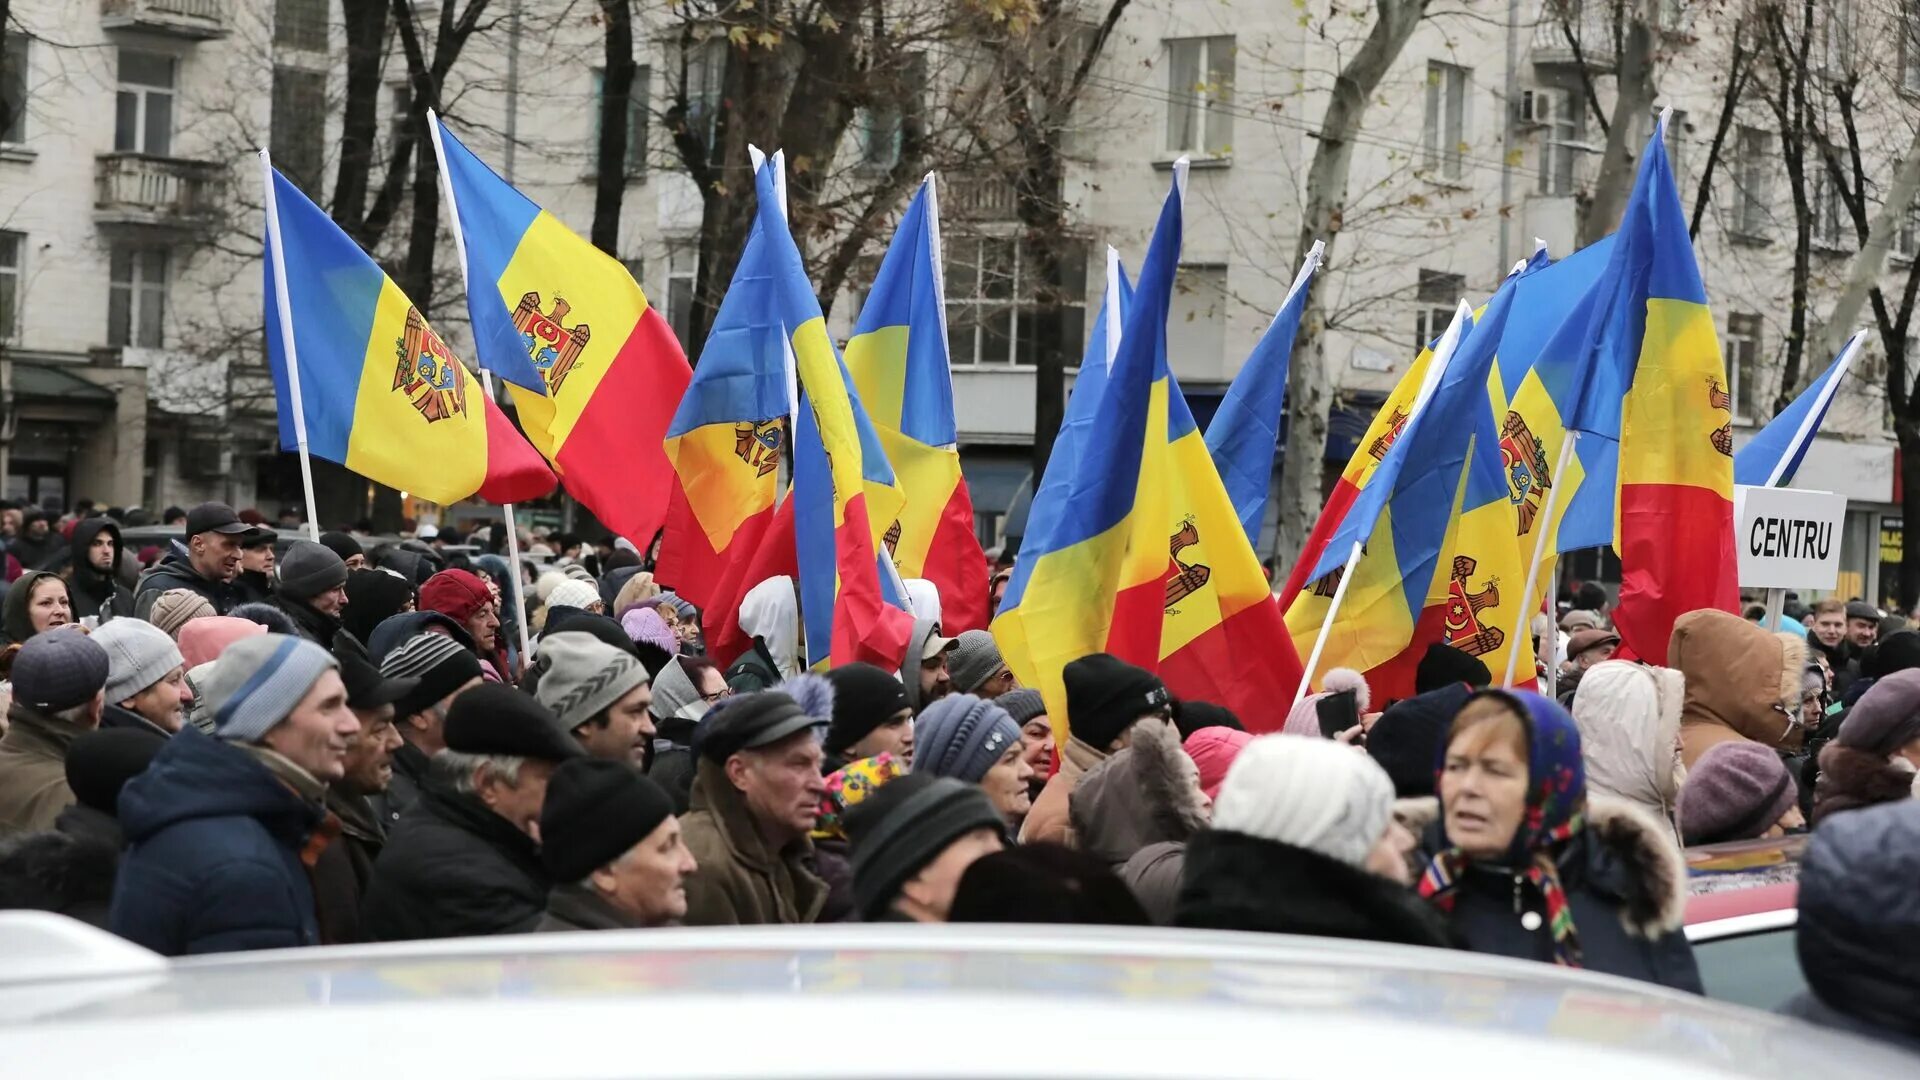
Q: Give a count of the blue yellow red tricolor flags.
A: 13